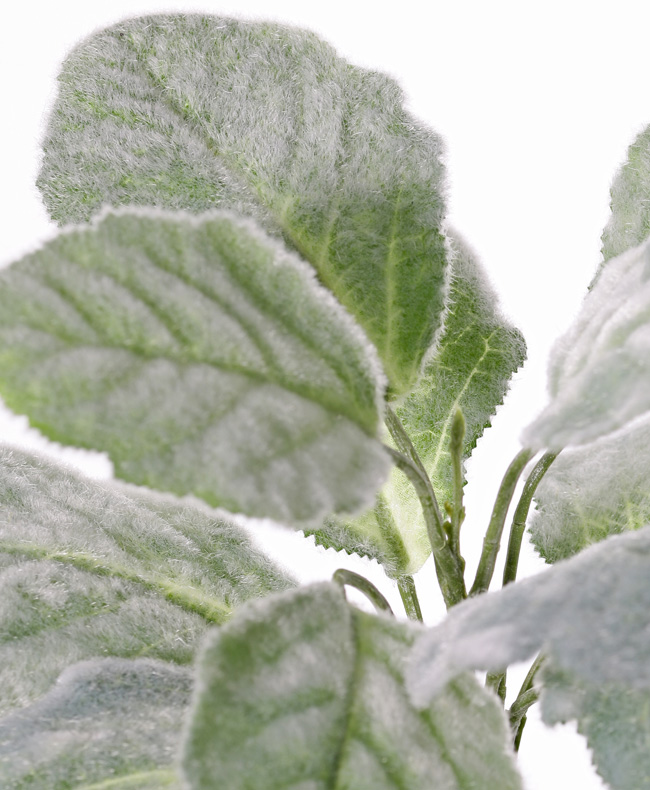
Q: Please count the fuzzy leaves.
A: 11